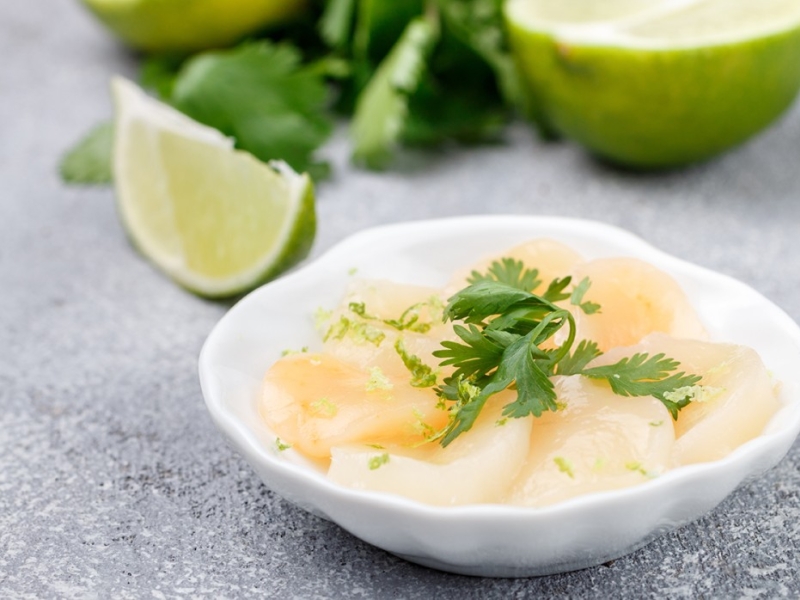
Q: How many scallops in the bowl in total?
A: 7